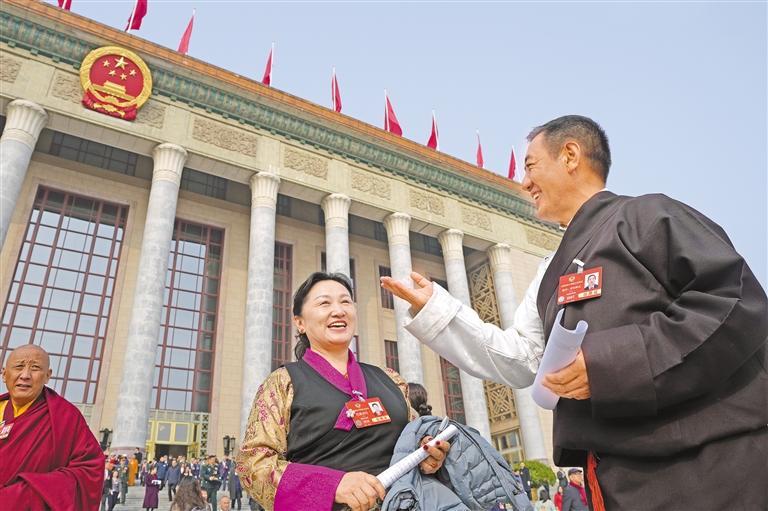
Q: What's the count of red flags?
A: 9